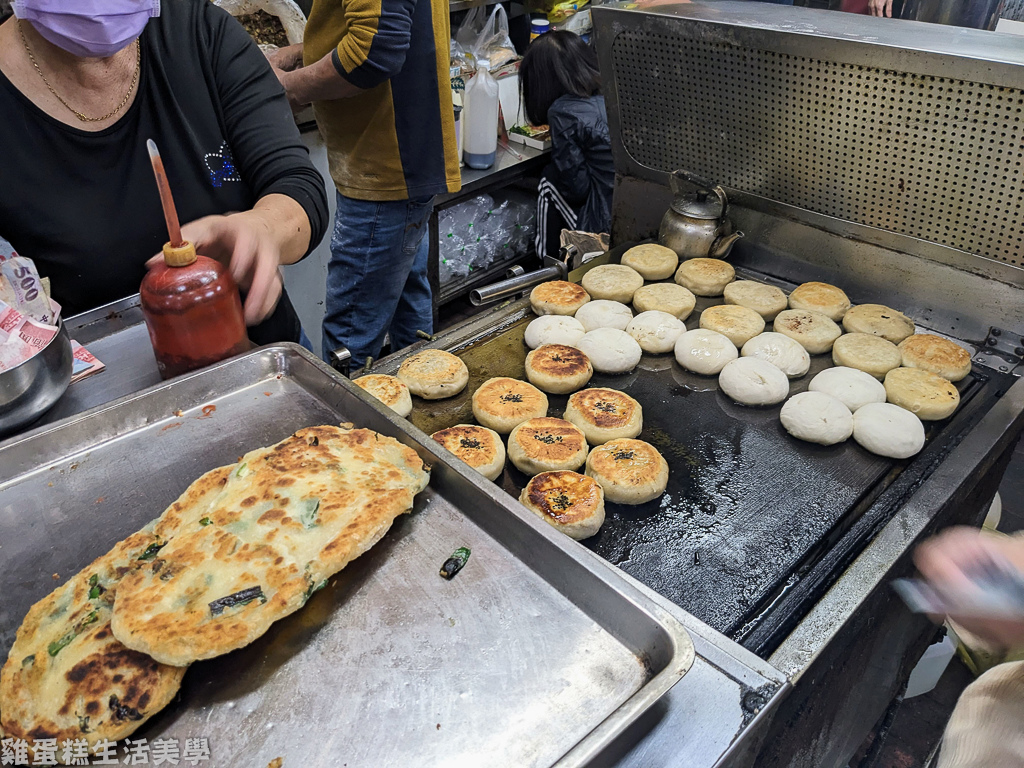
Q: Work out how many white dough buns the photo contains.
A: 10